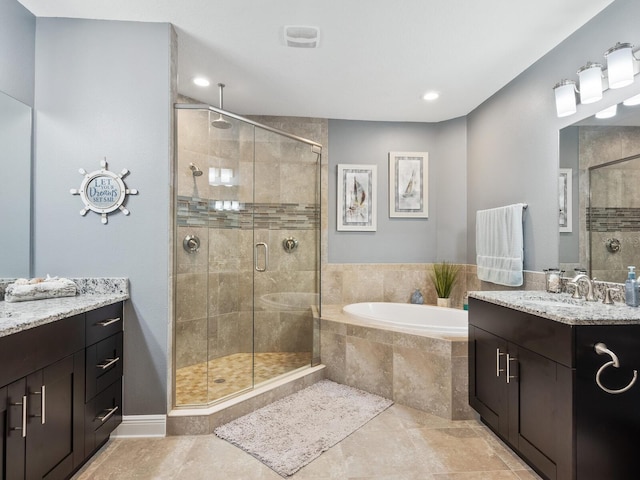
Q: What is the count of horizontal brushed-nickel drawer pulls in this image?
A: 3